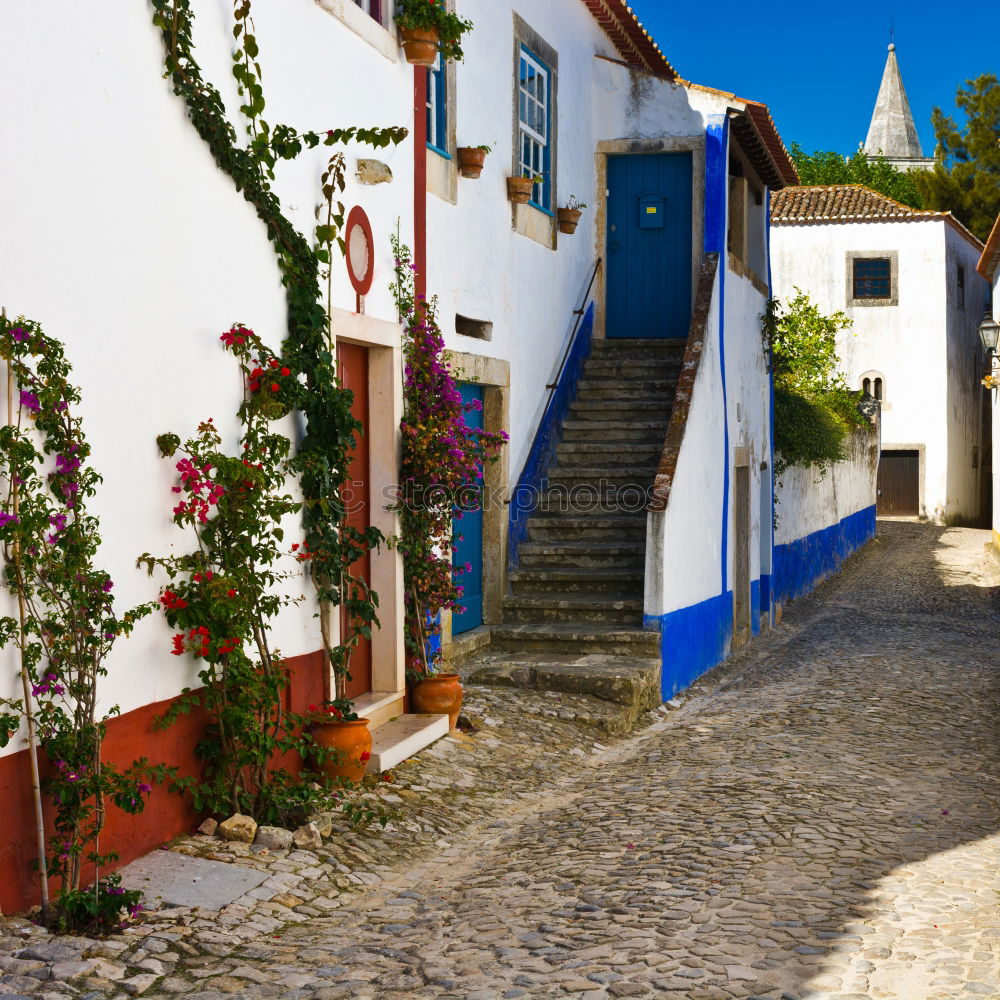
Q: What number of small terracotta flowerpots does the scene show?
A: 4